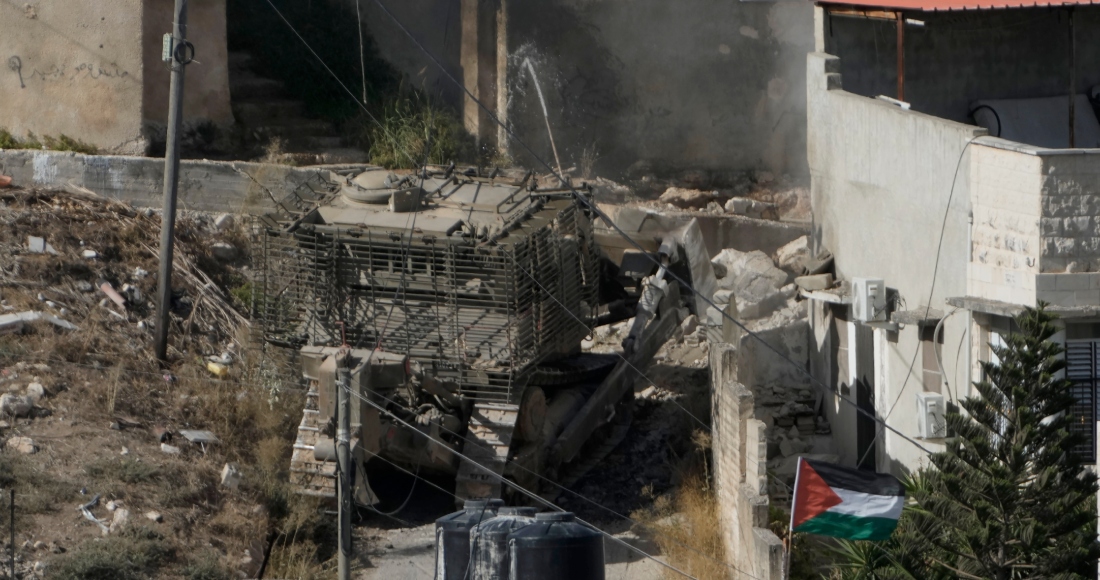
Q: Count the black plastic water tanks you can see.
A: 3